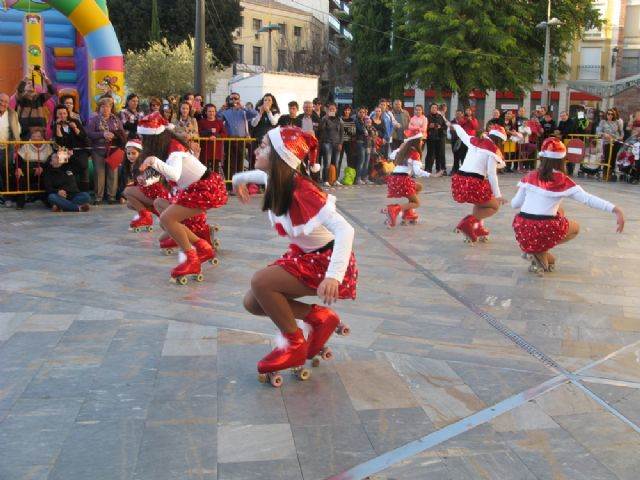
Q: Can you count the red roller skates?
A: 11